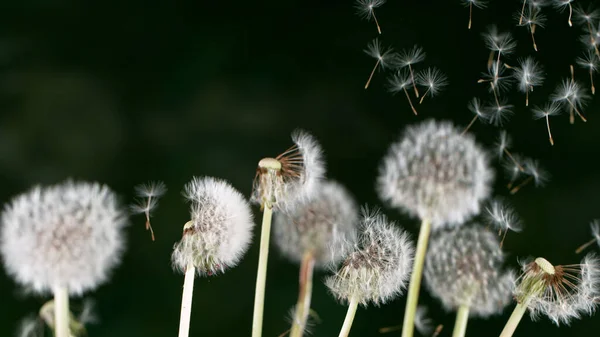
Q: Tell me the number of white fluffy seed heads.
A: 8